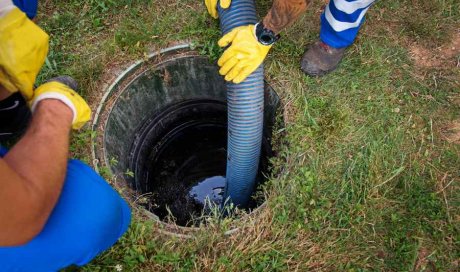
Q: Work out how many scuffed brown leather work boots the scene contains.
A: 1